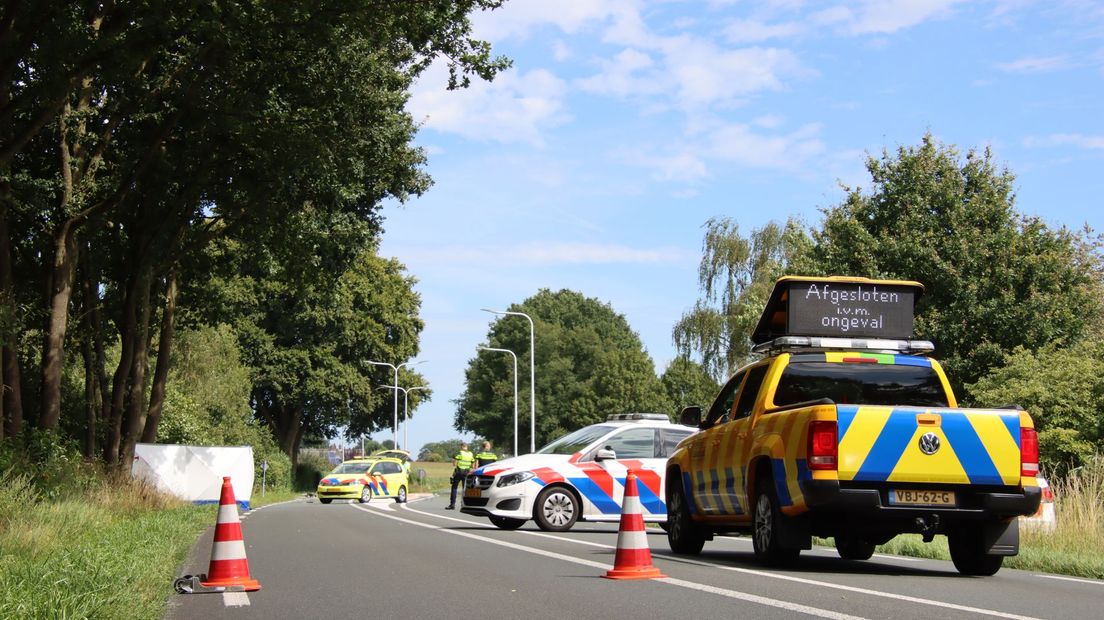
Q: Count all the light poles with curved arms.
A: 4